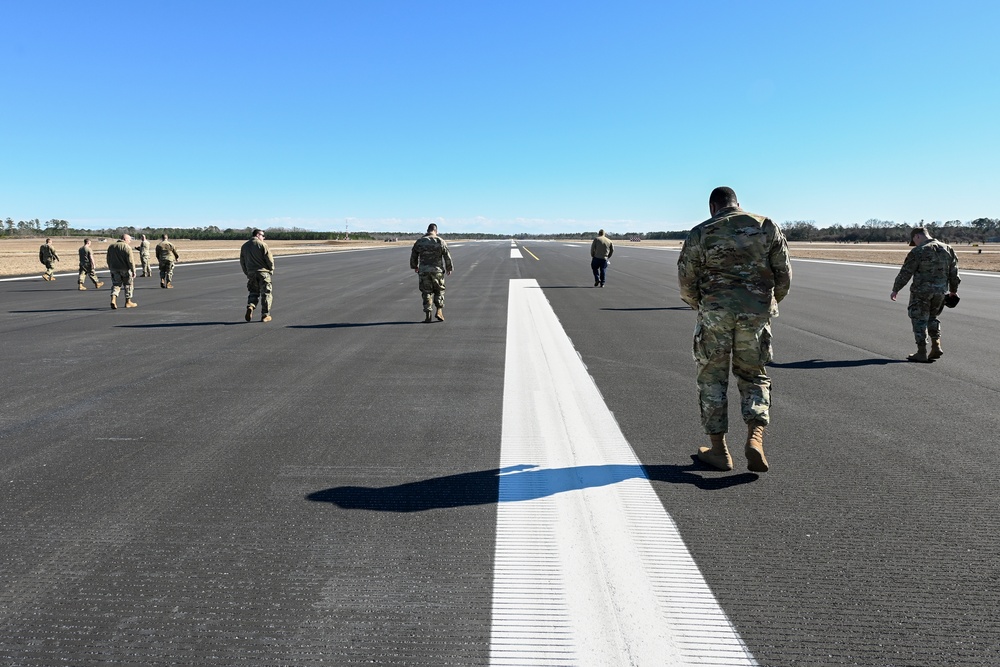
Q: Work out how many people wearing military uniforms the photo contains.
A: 9